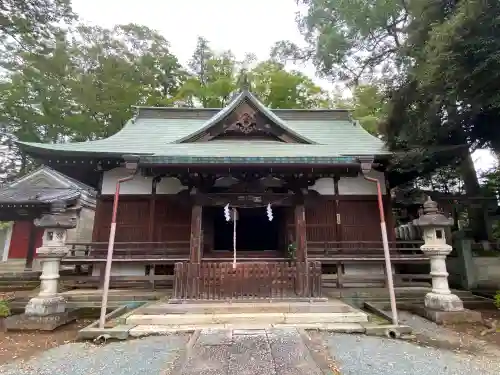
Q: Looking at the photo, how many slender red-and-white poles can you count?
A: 2